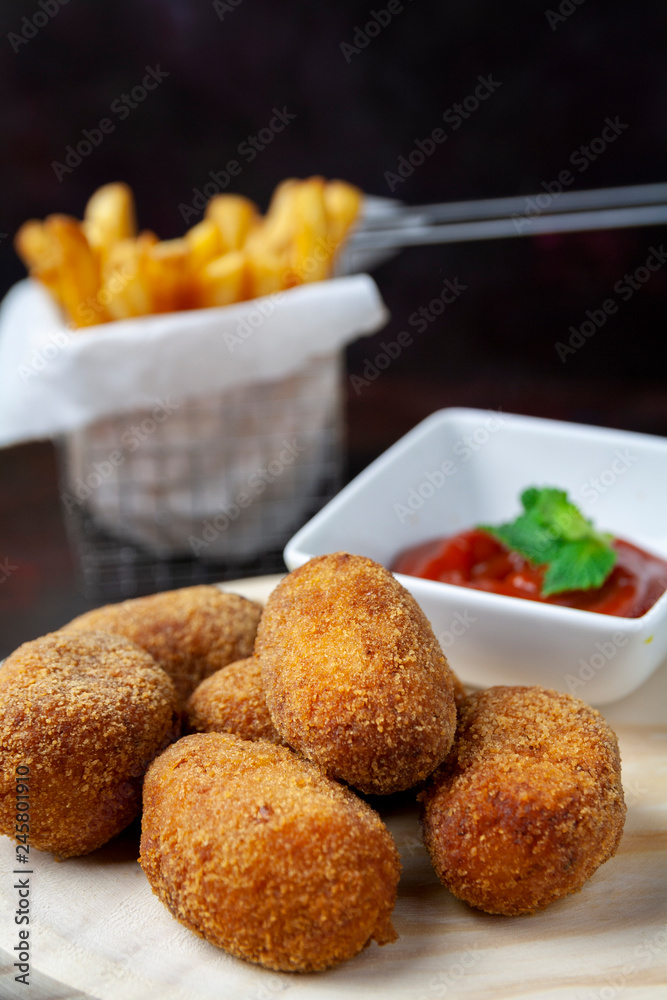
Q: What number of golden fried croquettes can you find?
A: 6